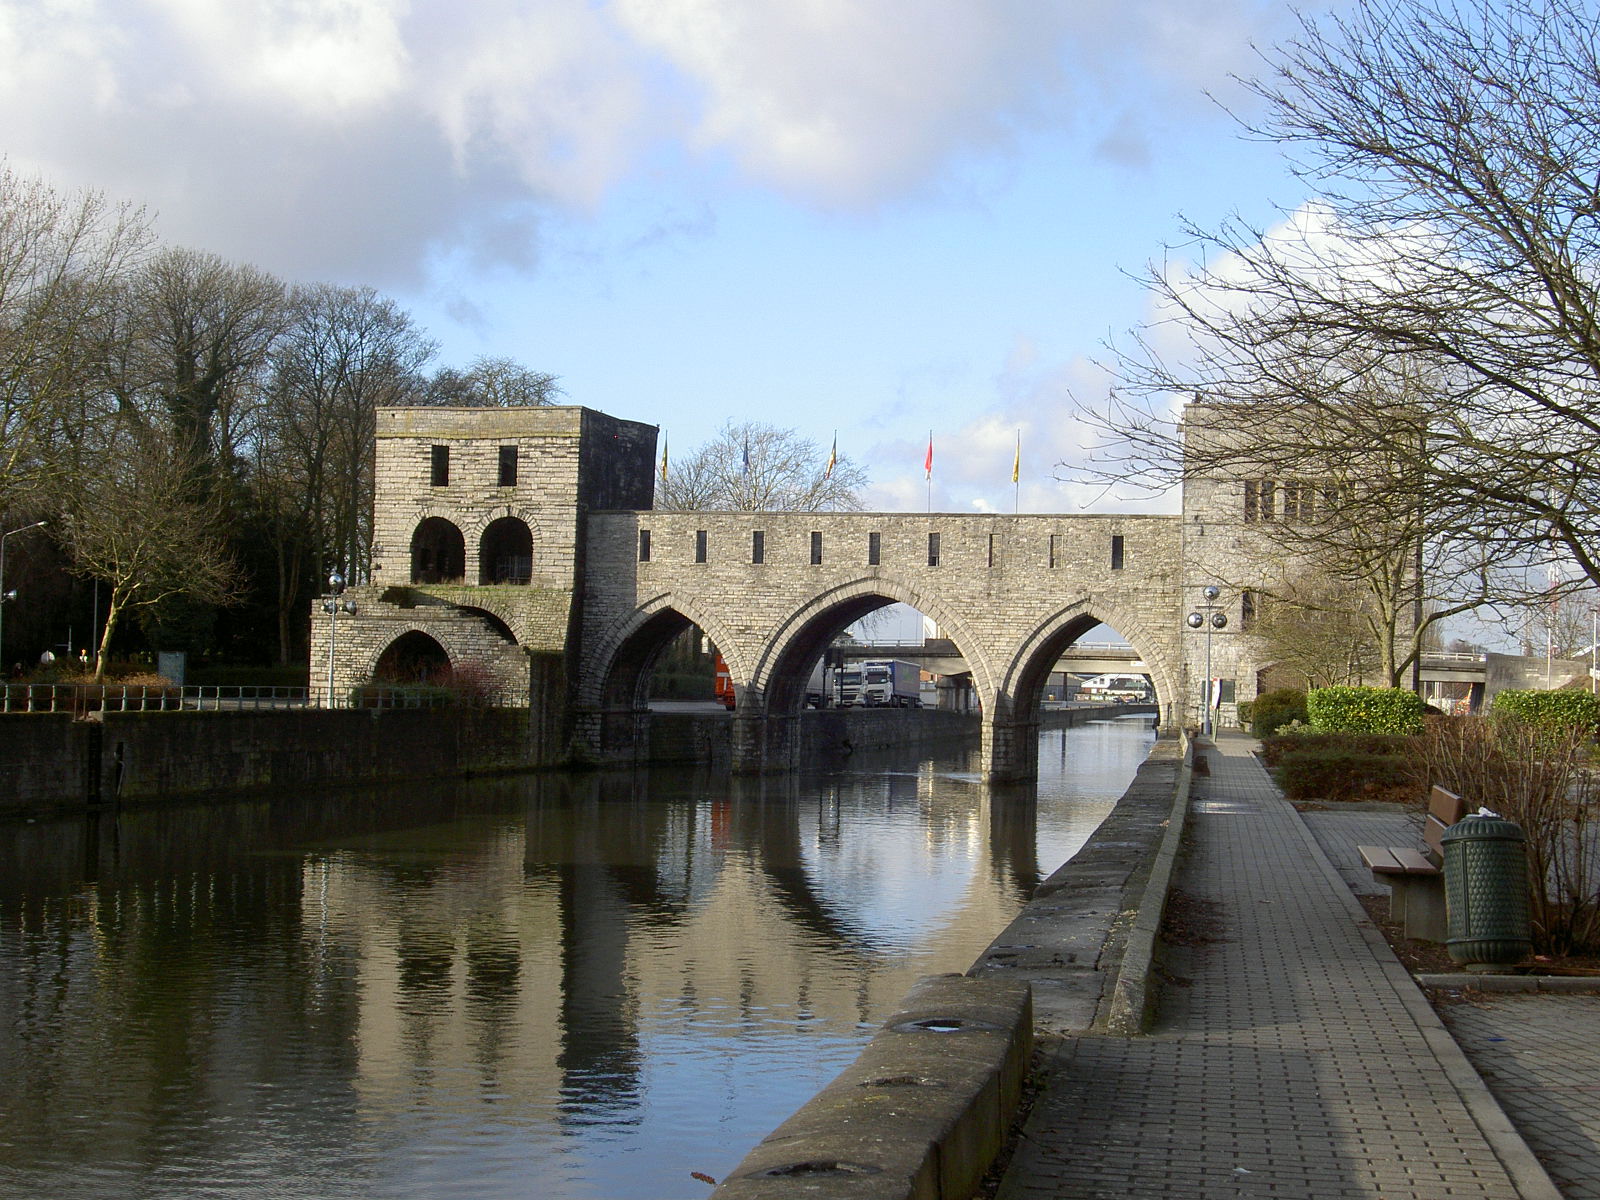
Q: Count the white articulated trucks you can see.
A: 2